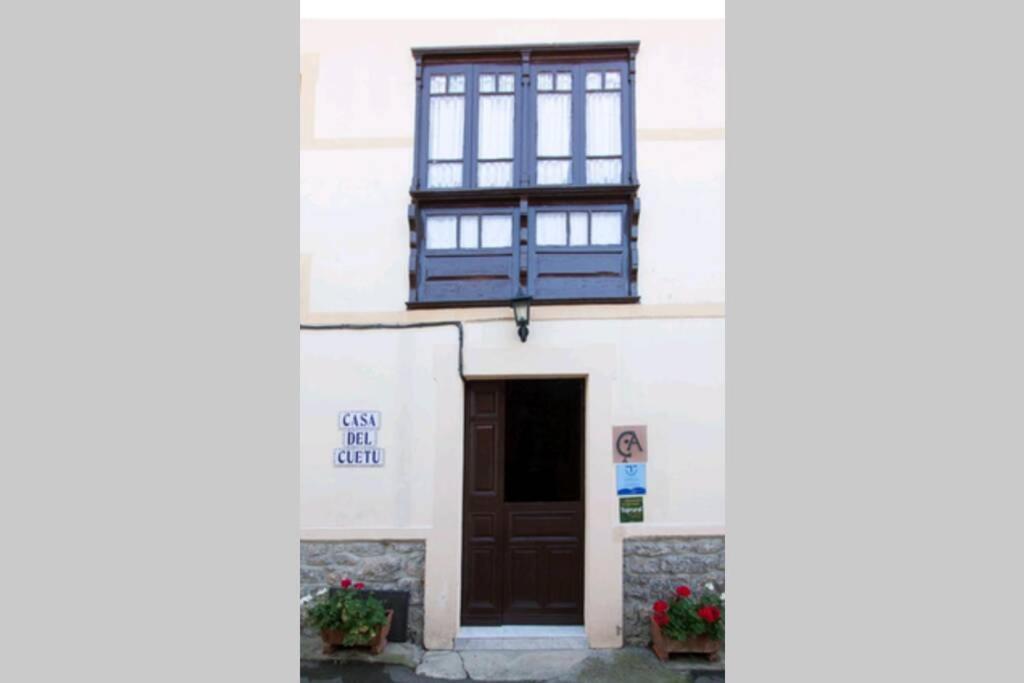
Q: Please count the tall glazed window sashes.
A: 4